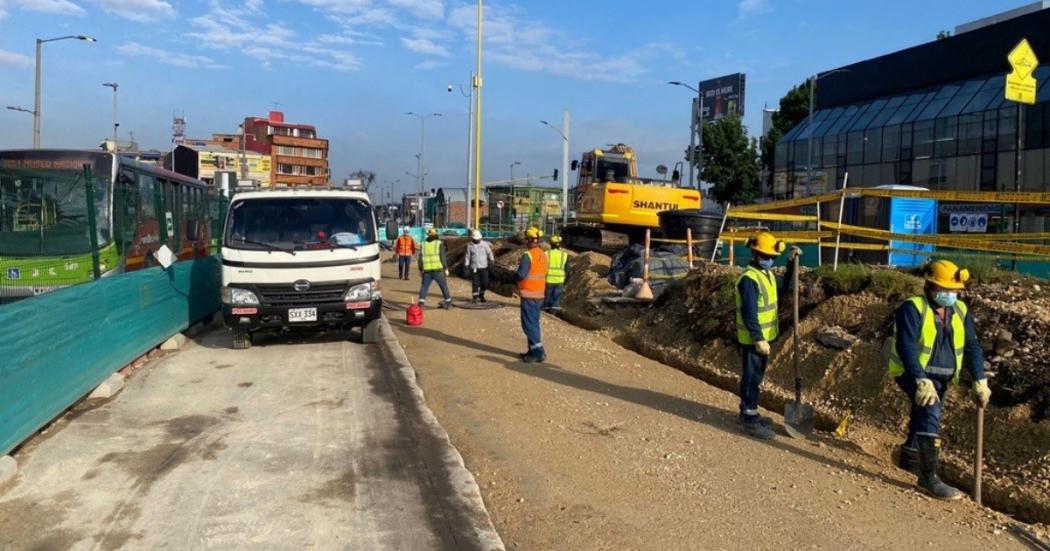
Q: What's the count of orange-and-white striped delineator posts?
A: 3